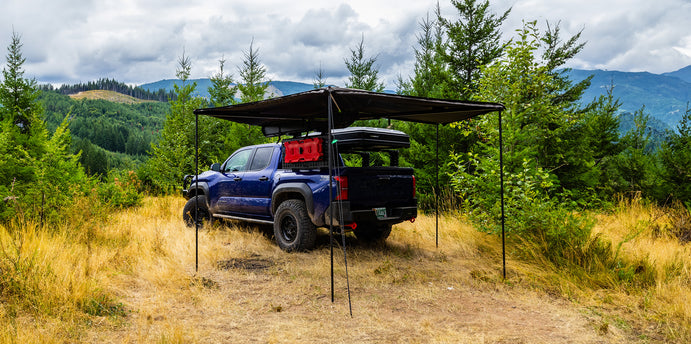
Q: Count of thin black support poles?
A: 4